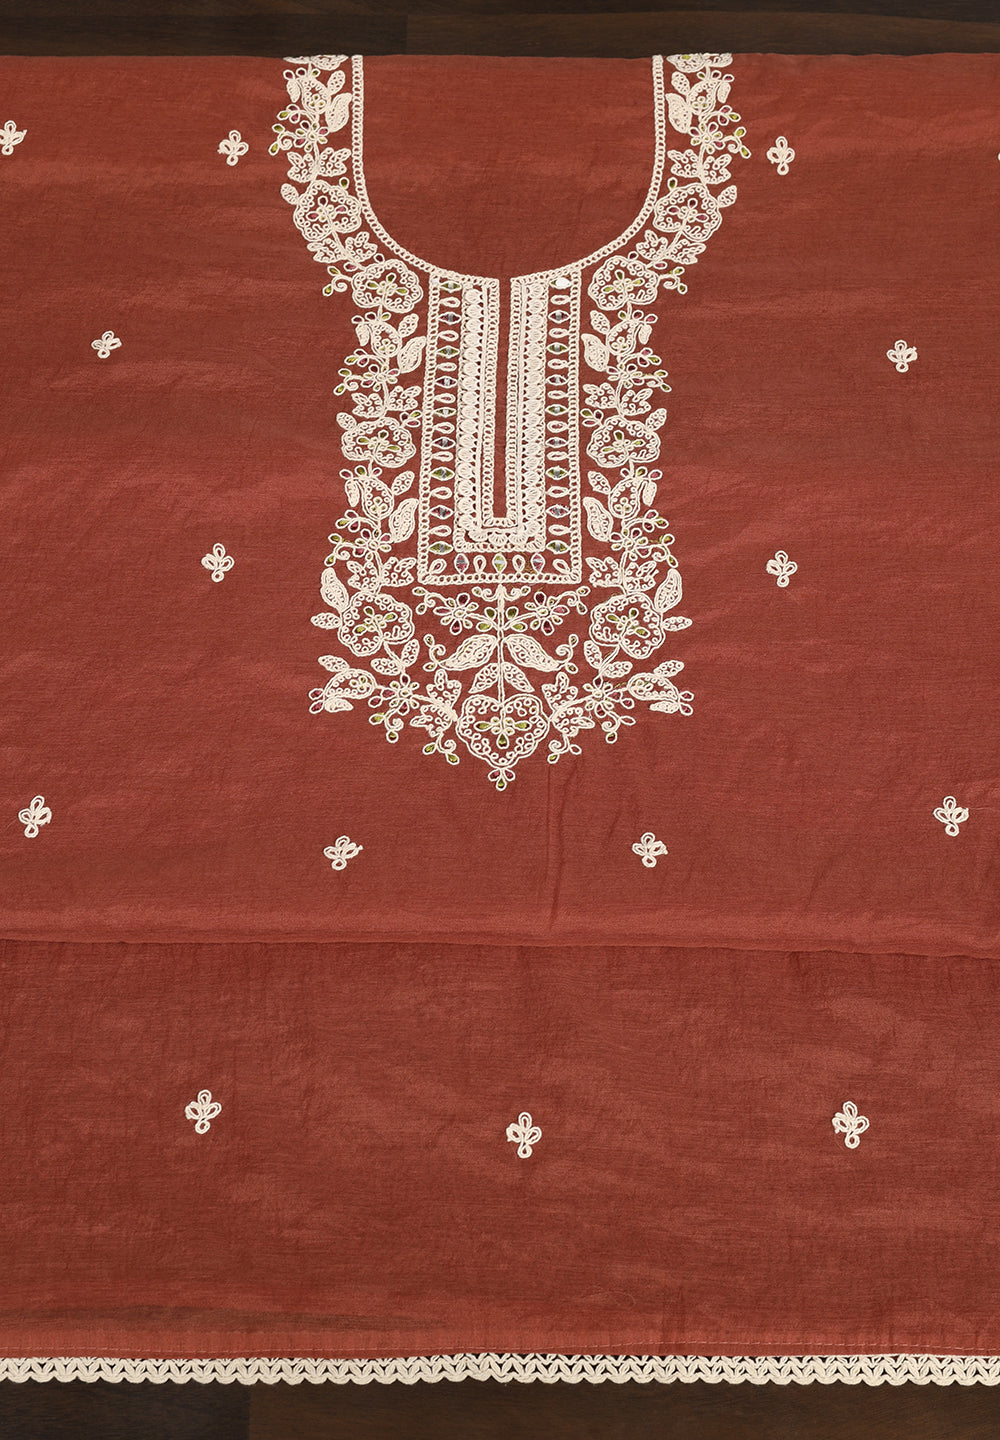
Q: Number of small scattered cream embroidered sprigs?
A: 14